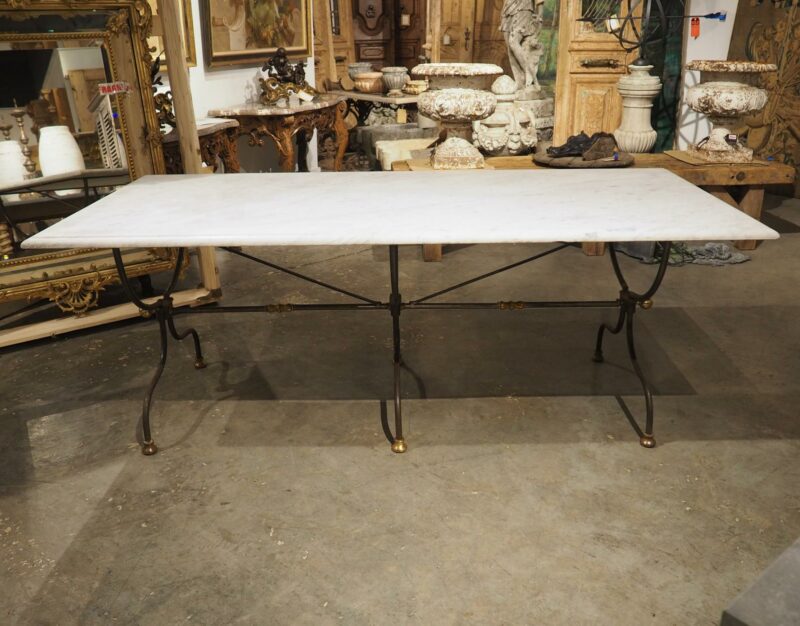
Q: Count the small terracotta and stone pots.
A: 4